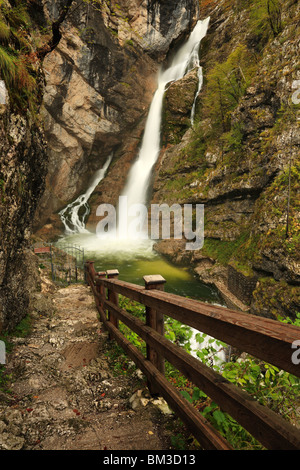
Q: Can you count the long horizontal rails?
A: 3